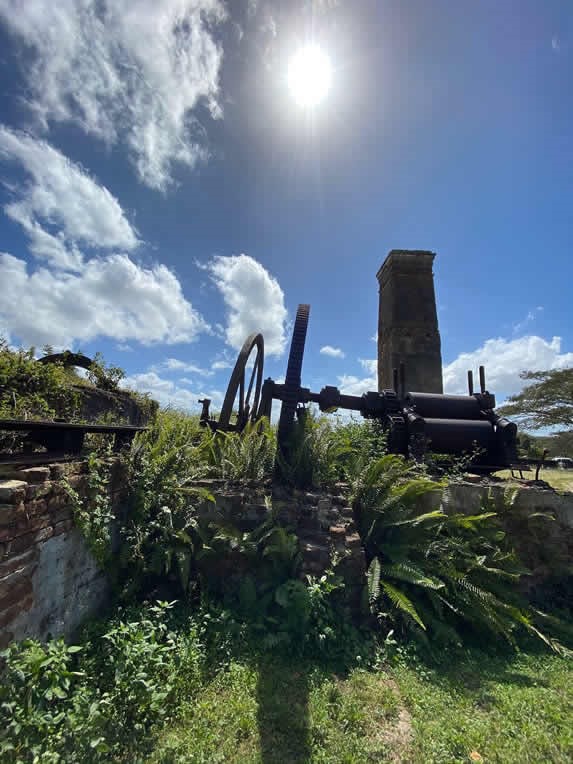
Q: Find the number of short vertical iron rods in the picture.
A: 4